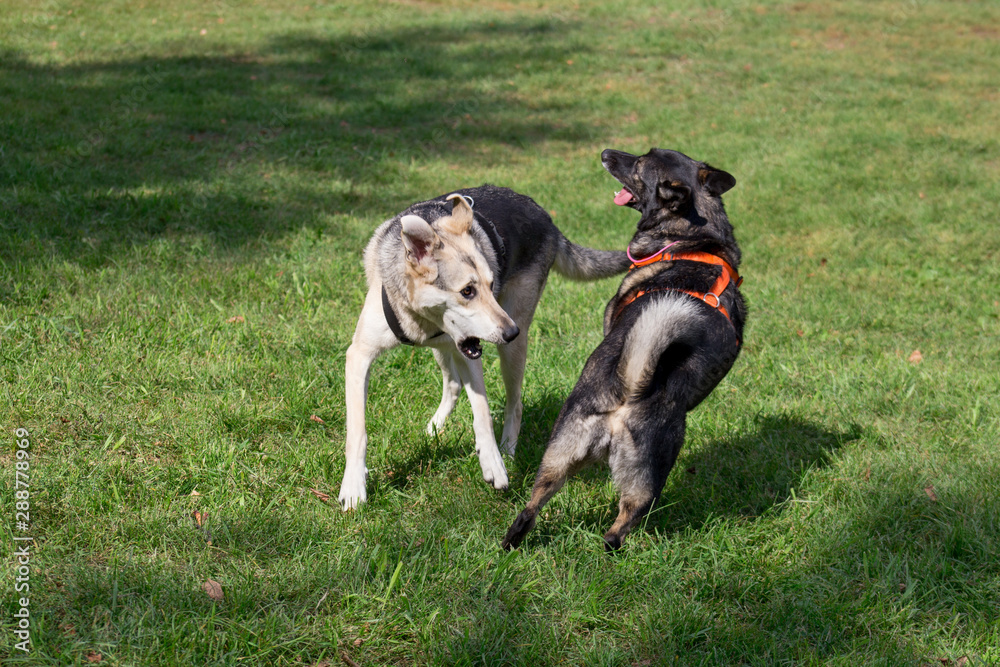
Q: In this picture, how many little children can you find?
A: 0